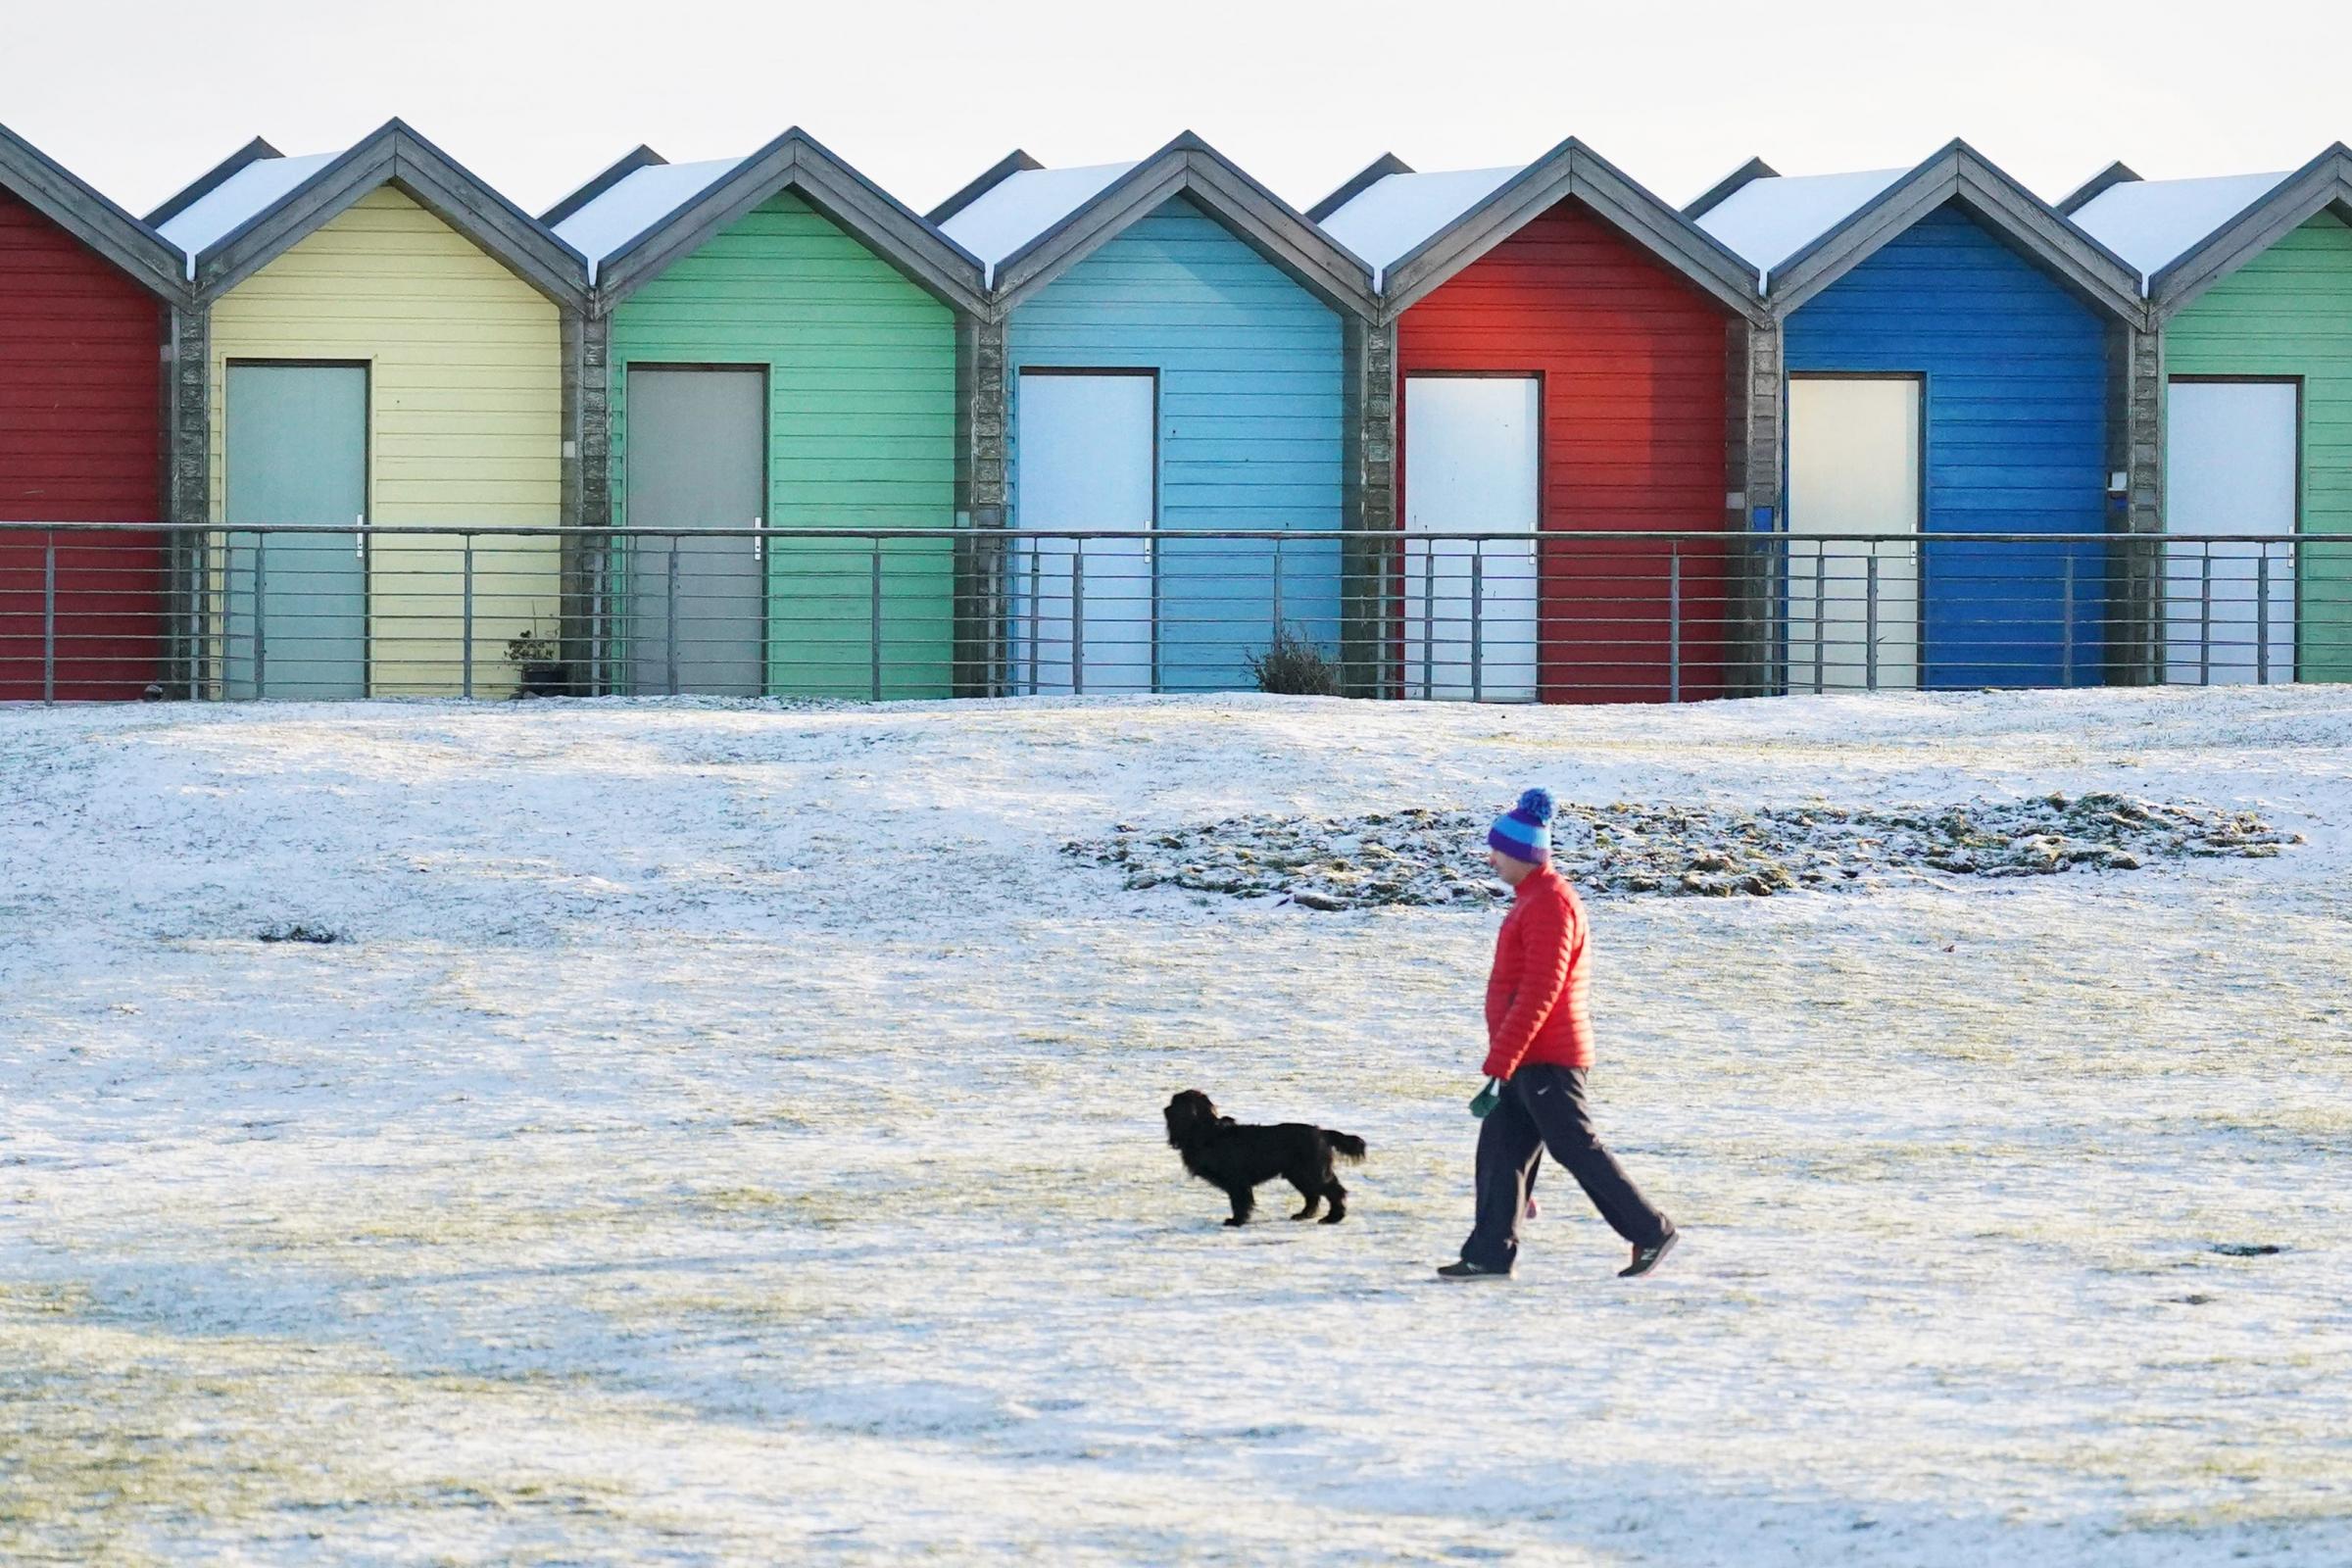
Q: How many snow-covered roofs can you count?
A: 6